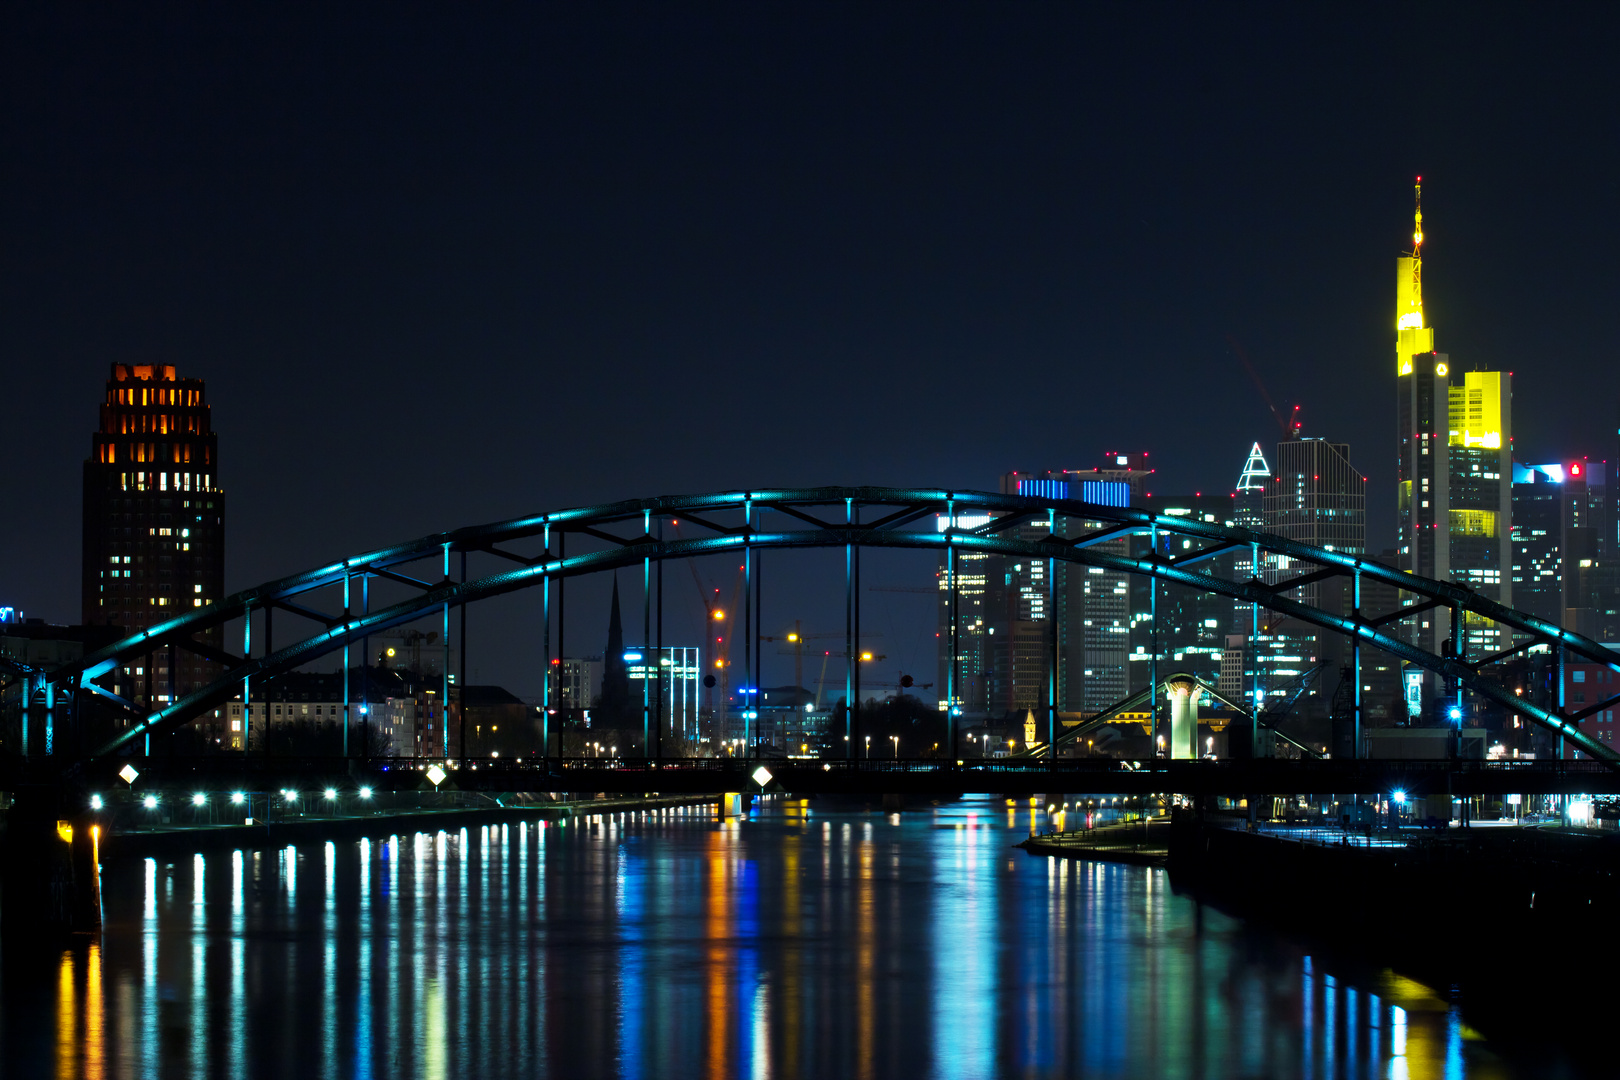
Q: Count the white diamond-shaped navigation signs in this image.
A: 3